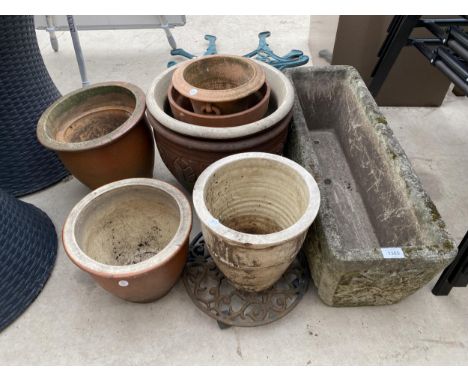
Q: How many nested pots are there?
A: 3